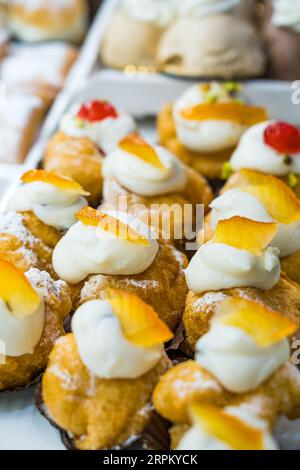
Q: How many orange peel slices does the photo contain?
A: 10